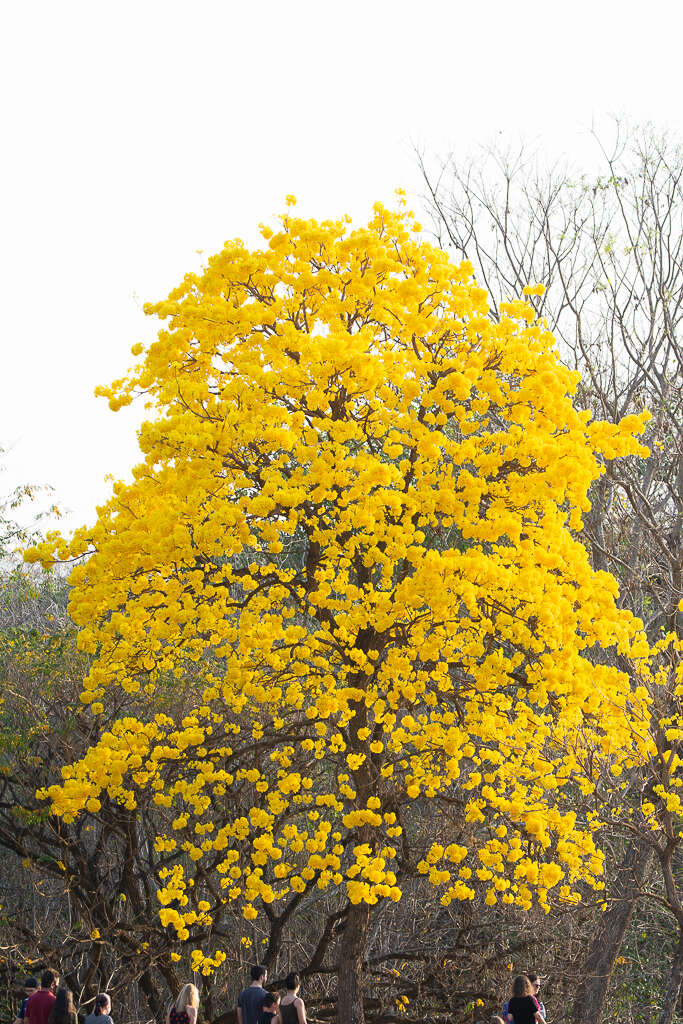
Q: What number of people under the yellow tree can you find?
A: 11